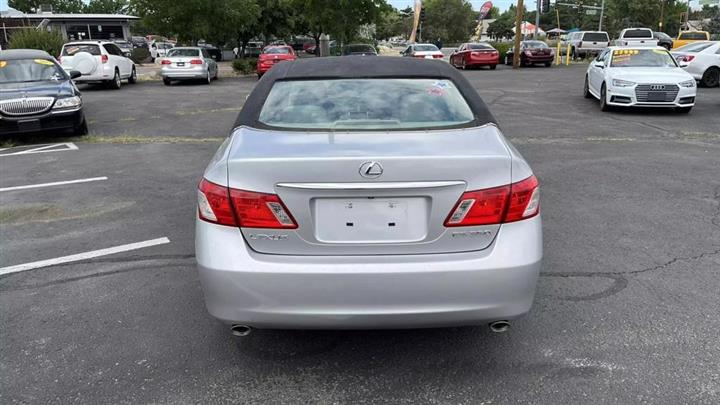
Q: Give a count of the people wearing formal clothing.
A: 0